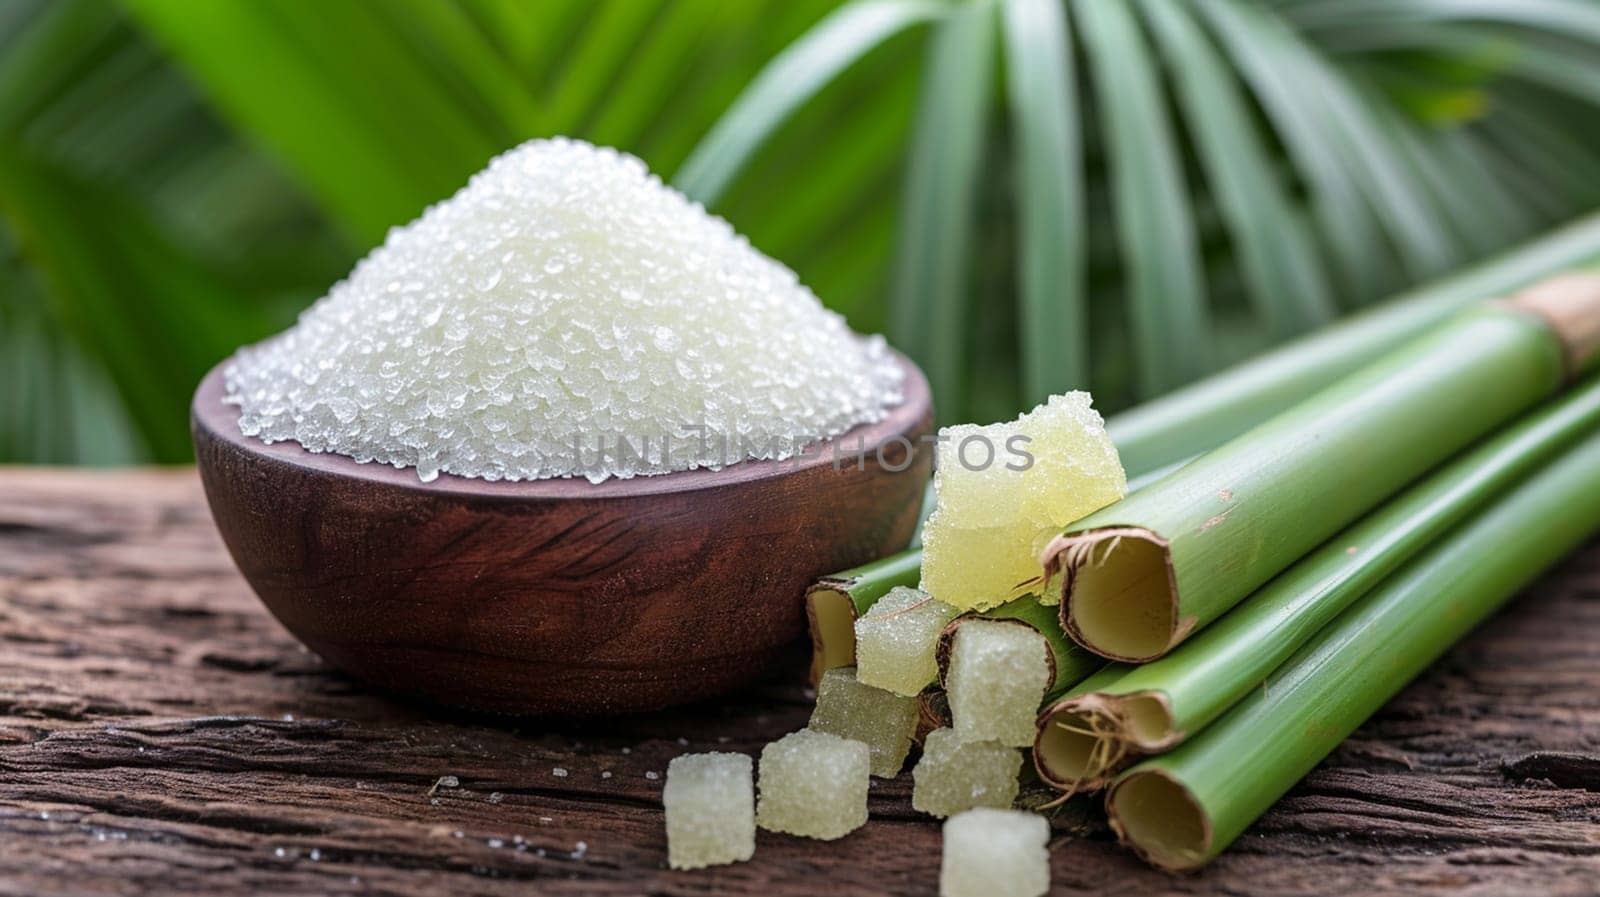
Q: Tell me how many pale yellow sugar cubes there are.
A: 8